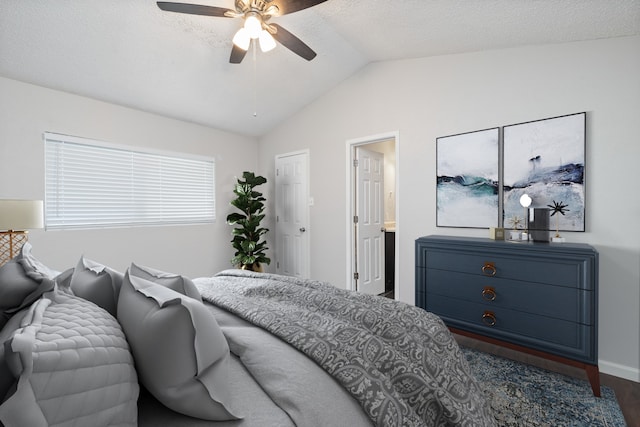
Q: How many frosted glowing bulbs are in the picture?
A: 3